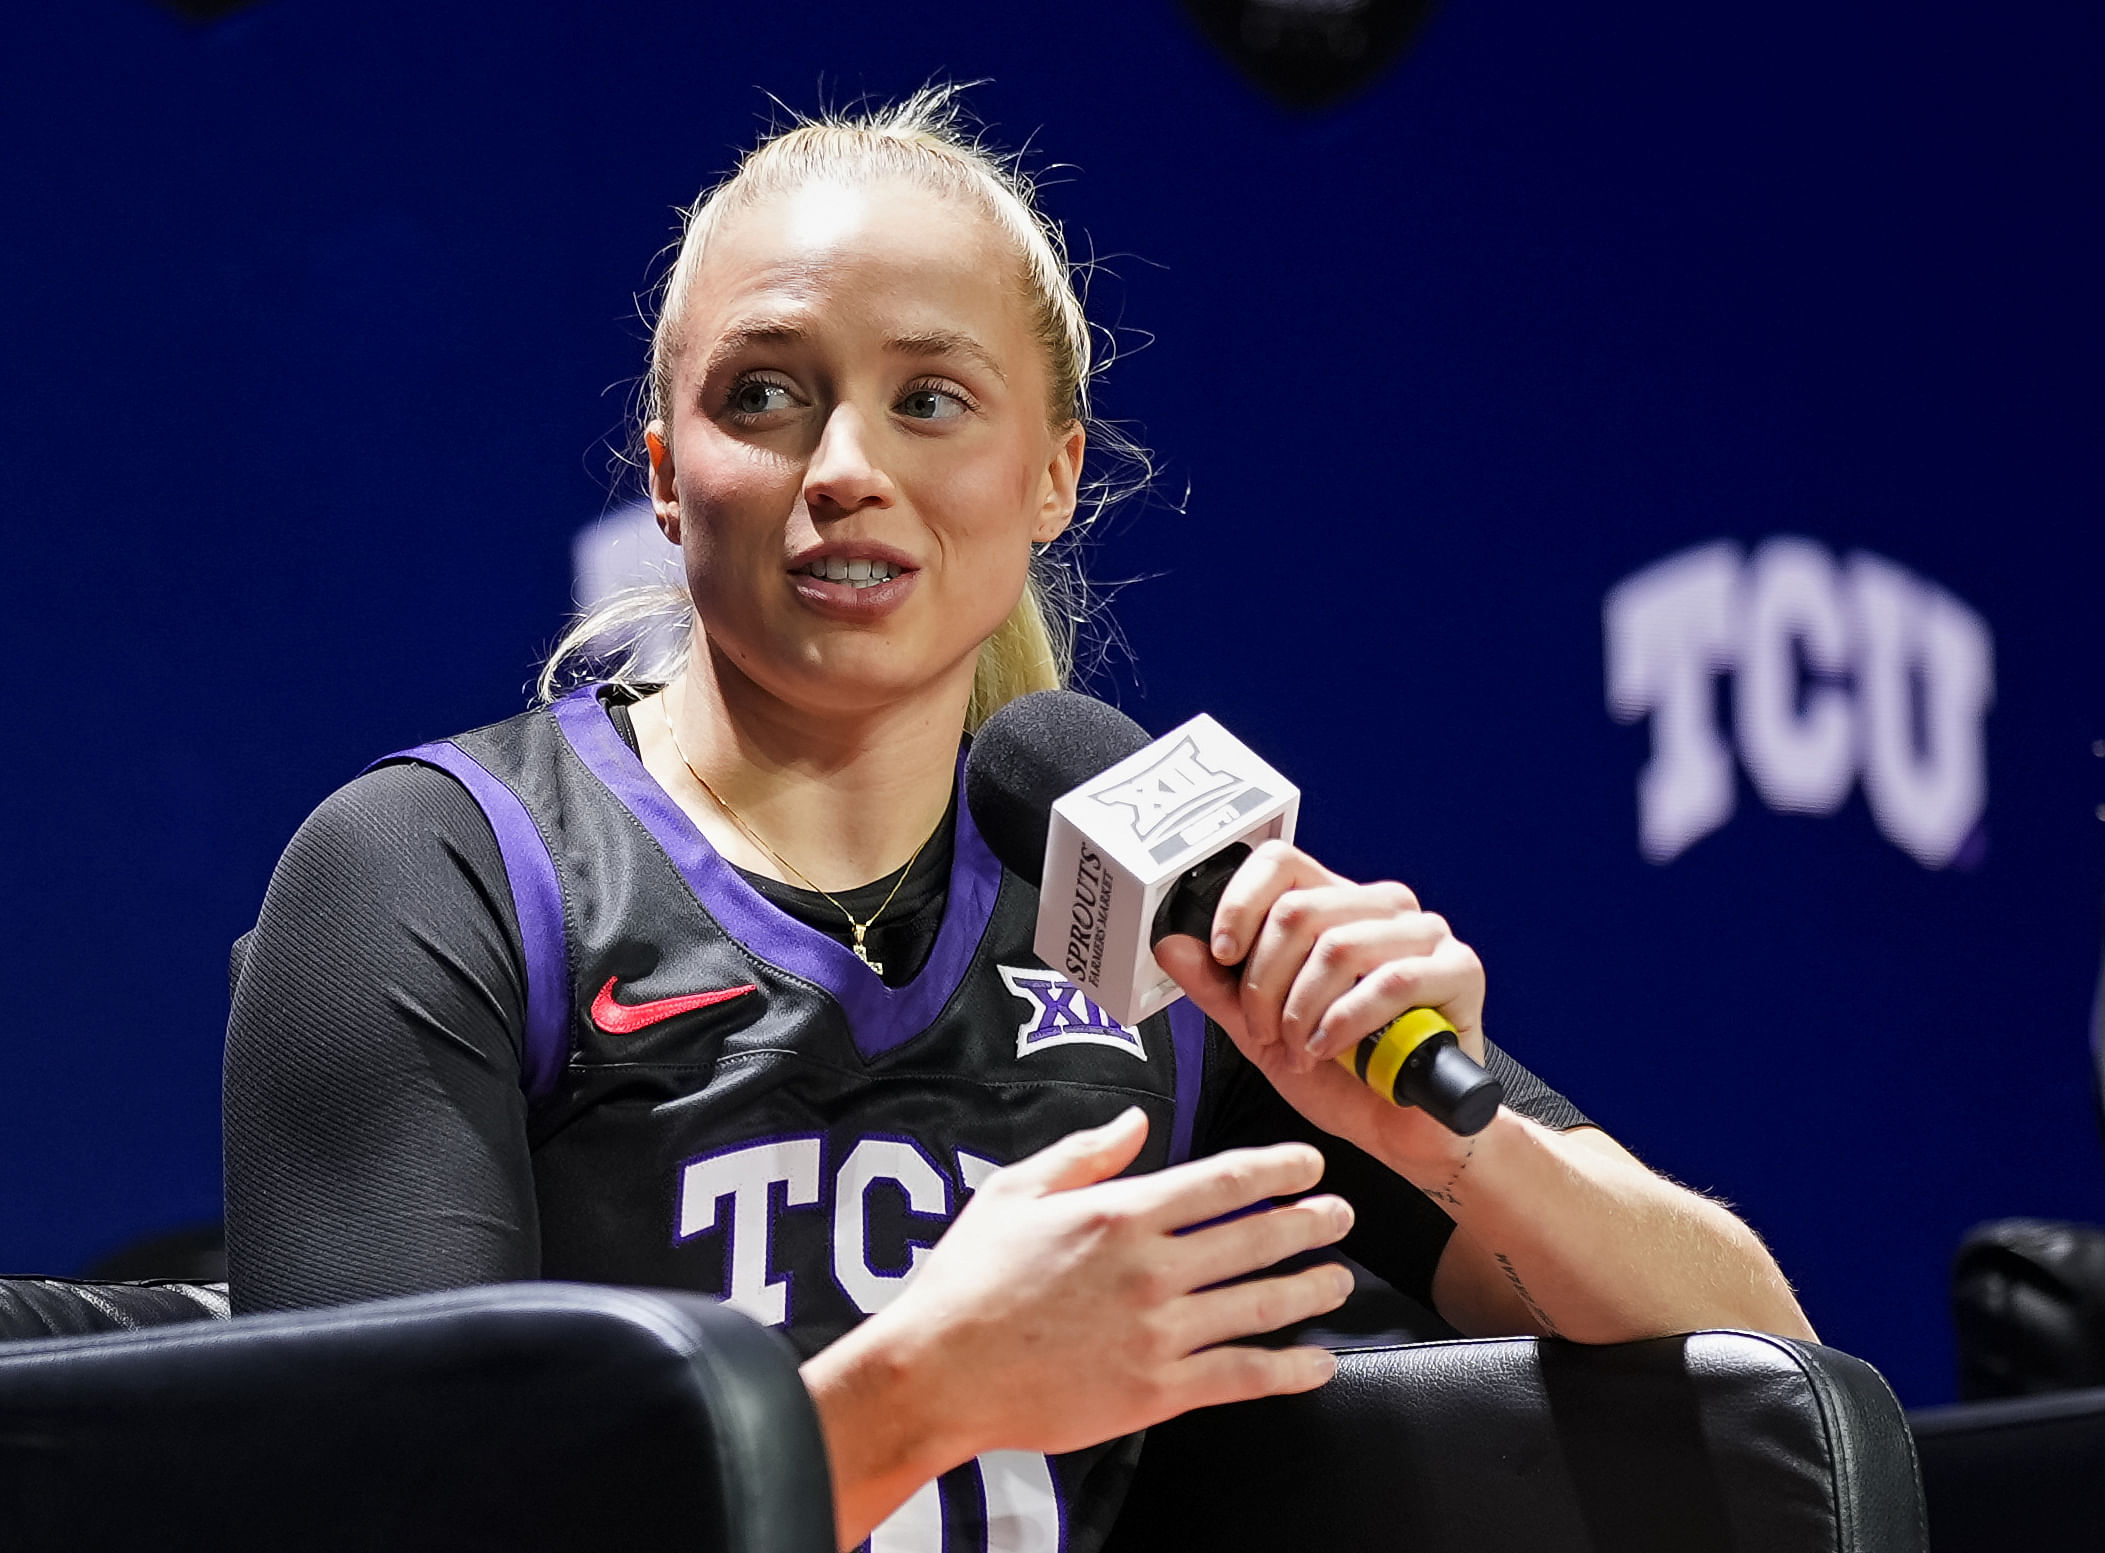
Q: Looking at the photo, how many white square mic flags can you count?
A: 1